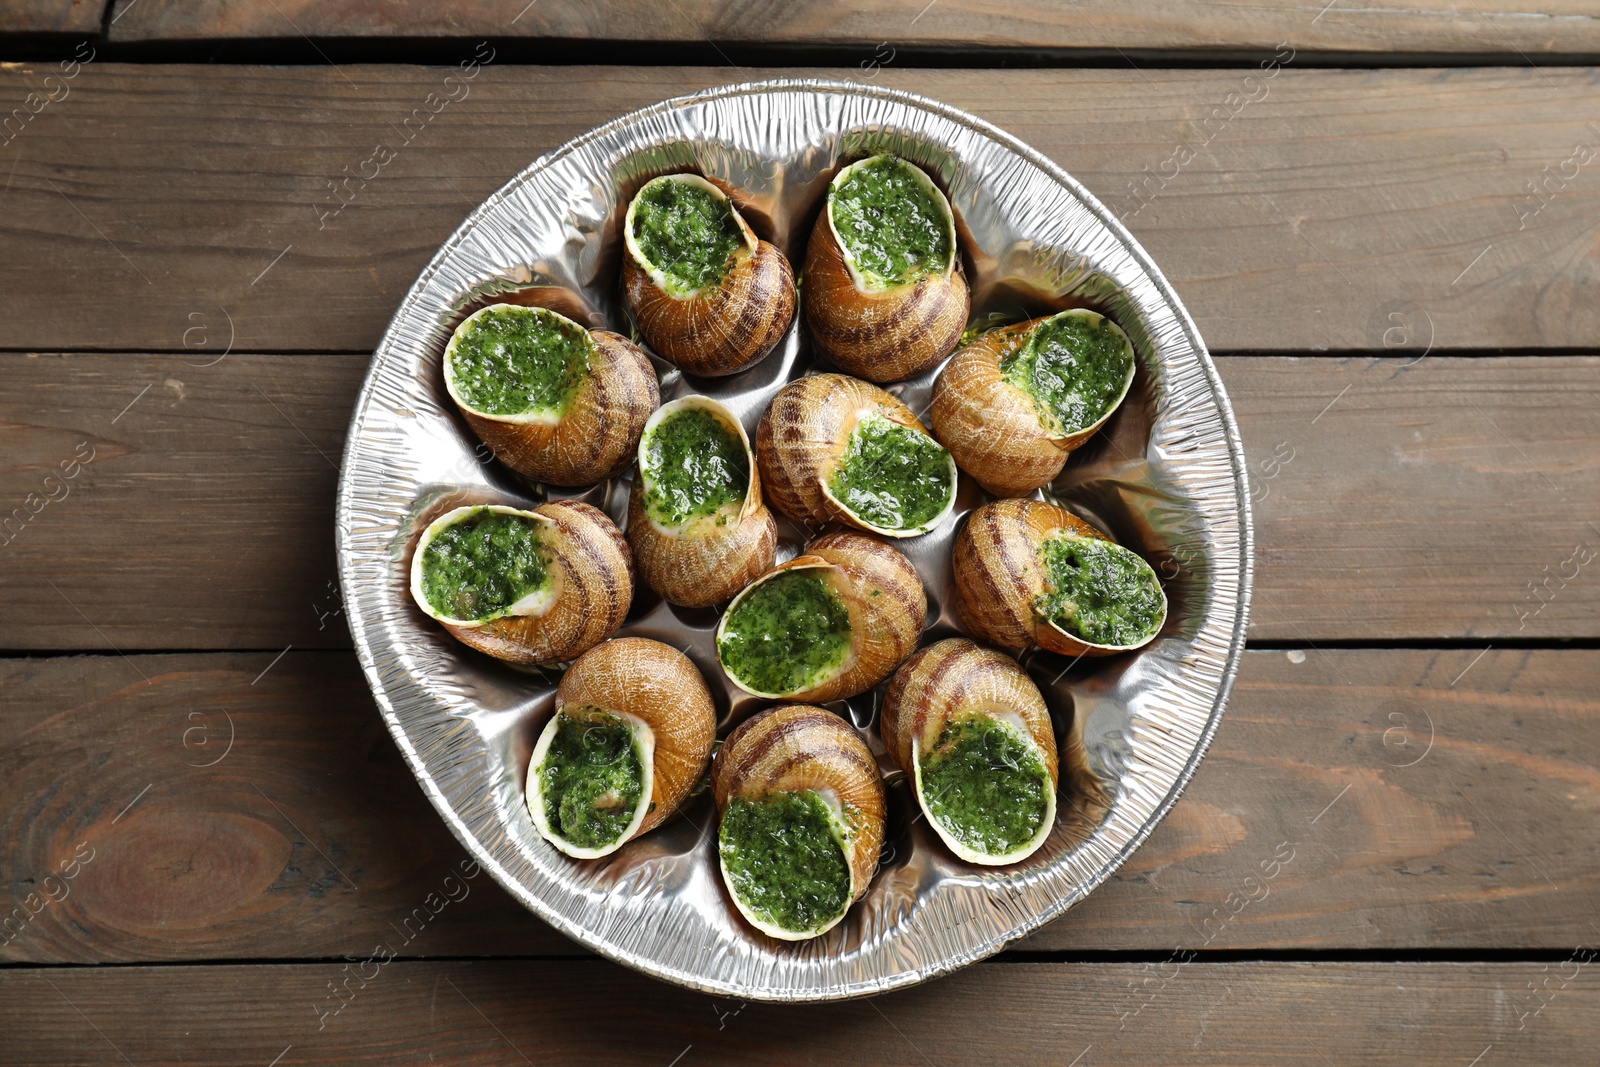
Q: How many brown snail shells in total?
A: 12